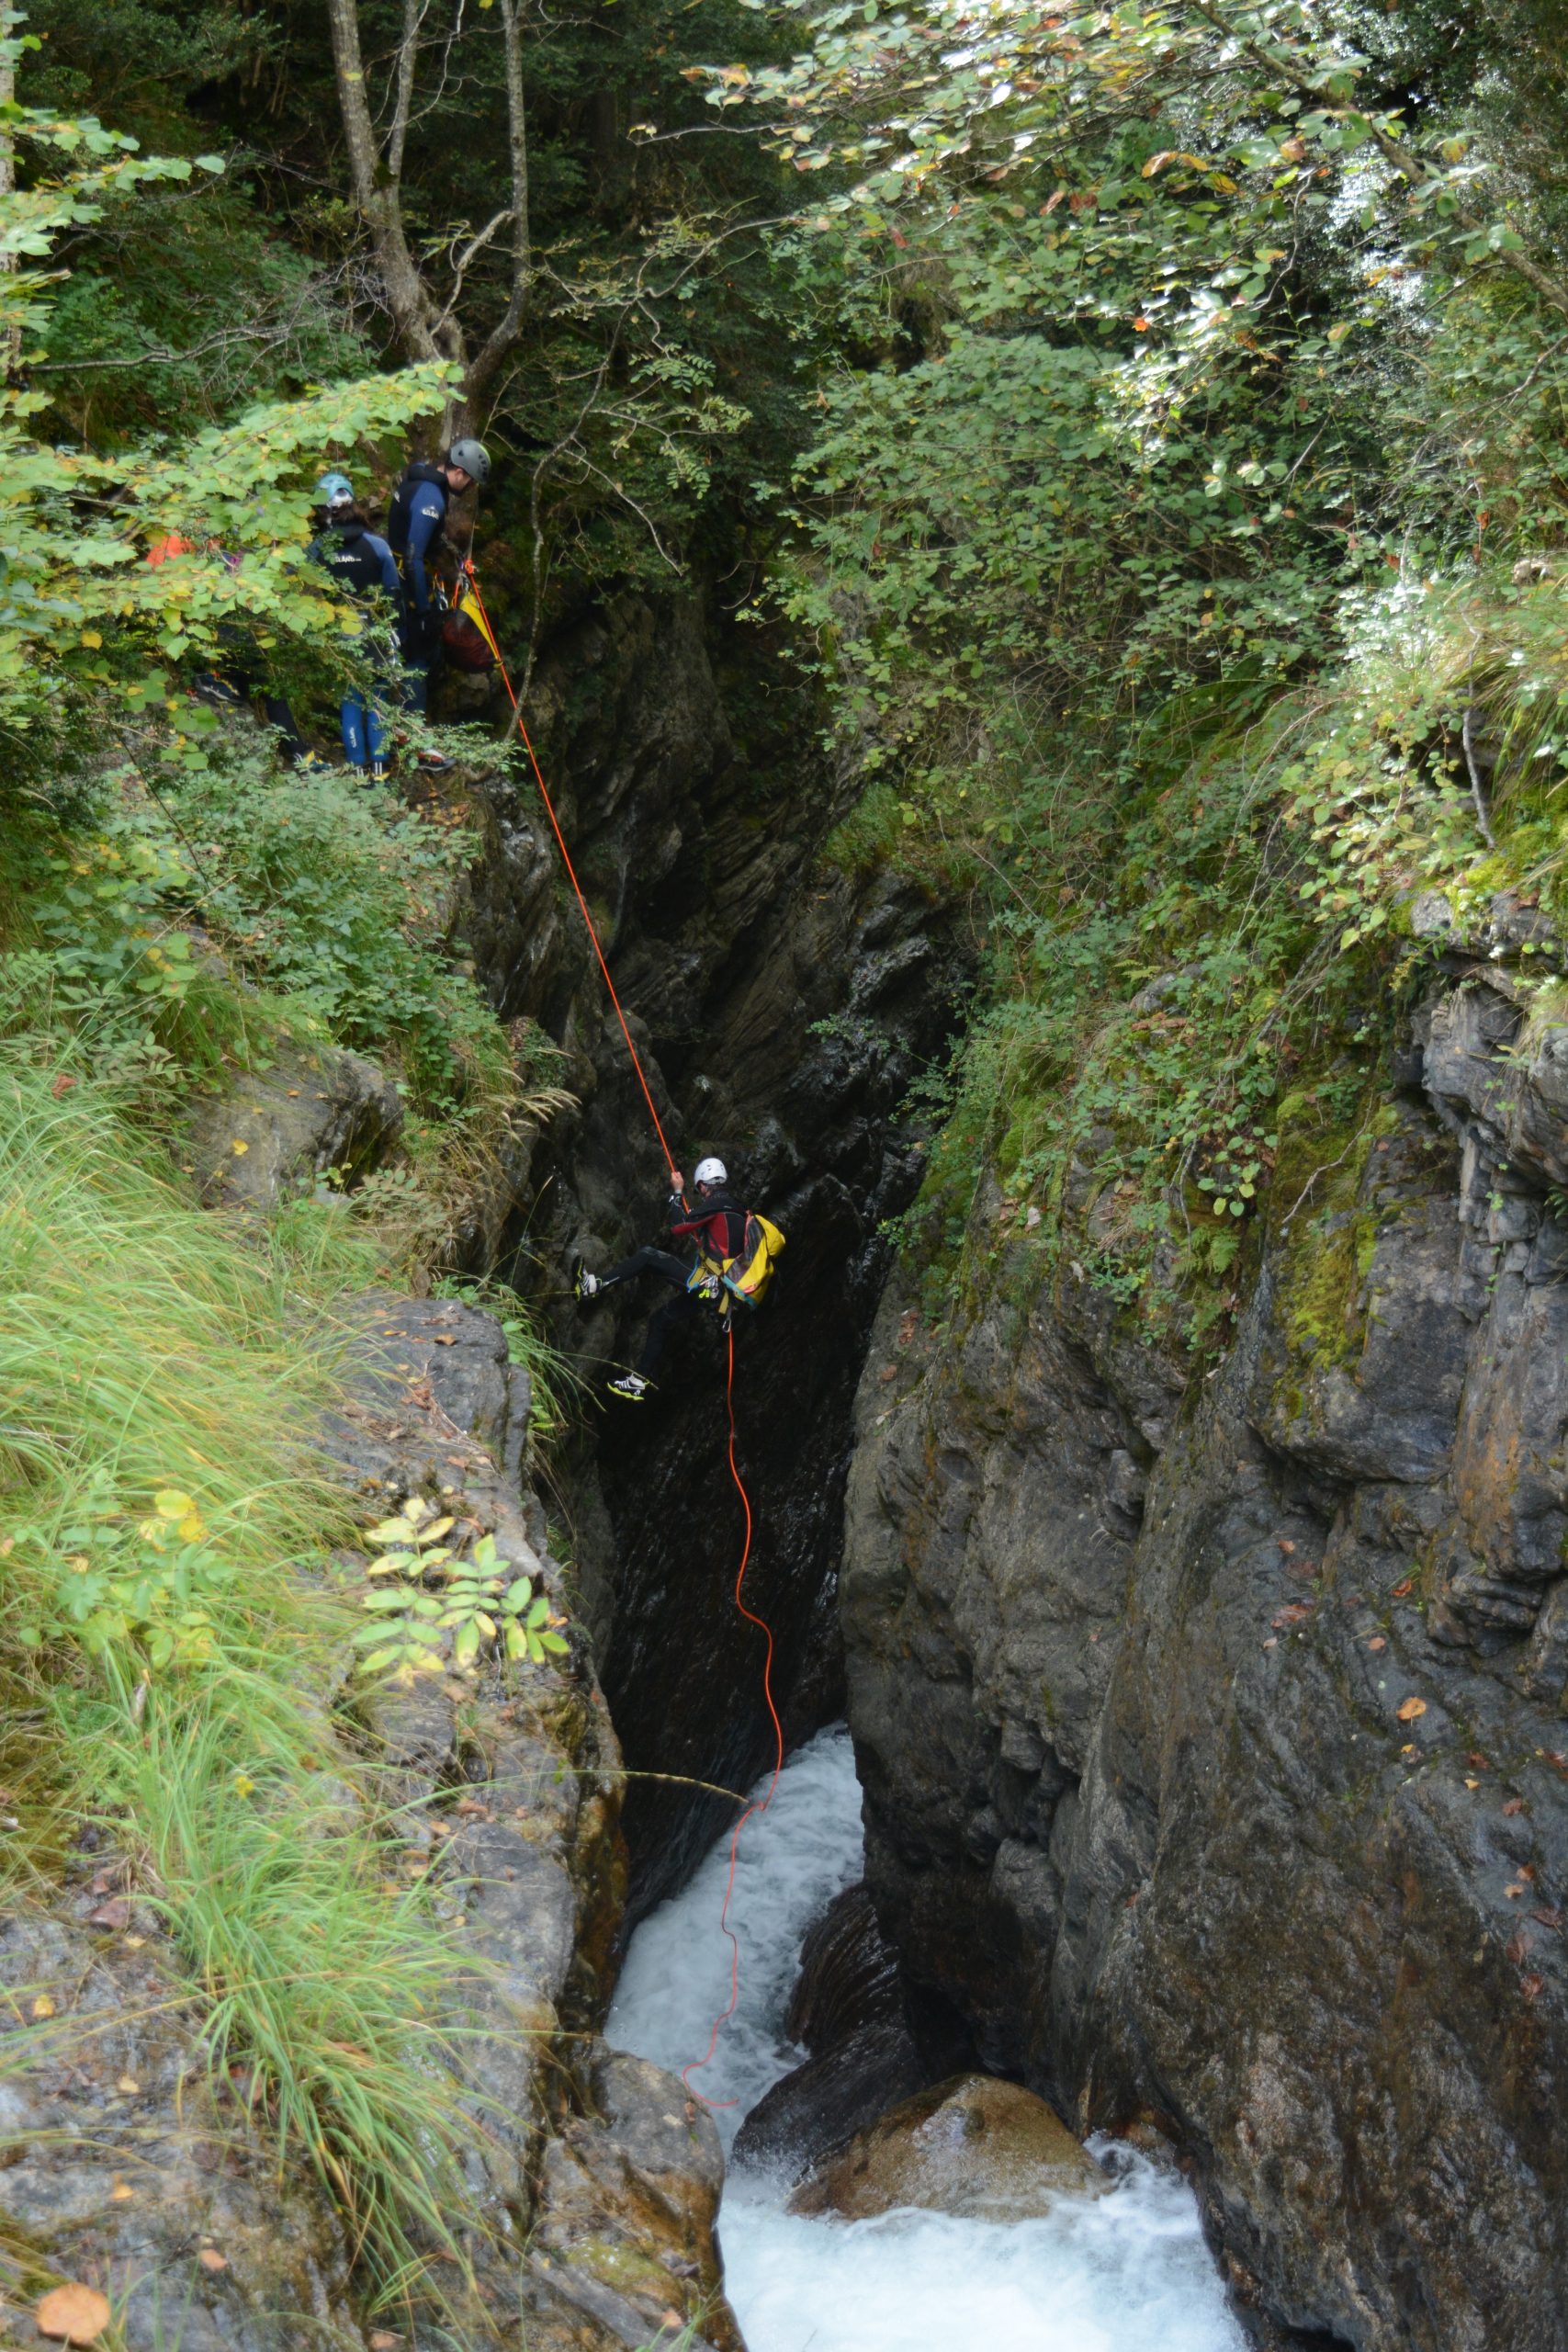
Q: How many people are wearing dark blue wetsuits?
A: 2